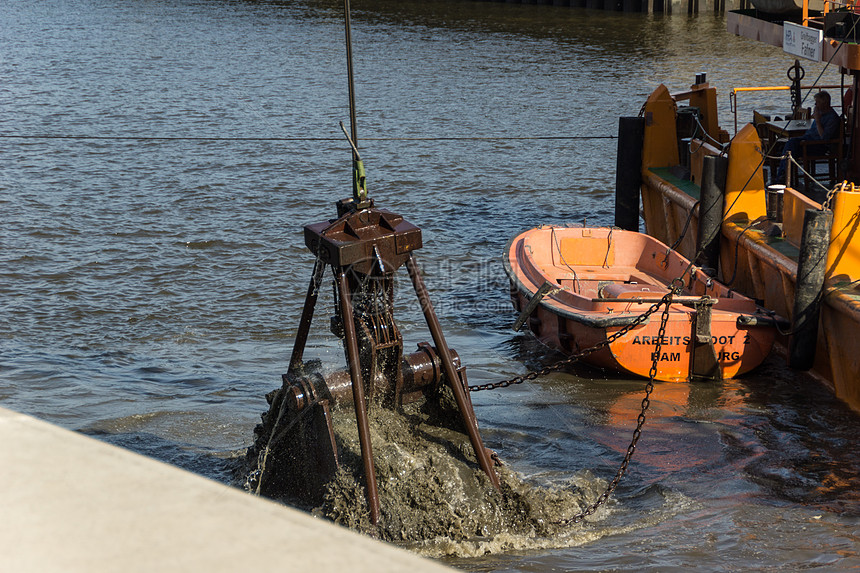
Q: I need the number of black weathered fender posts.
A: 3